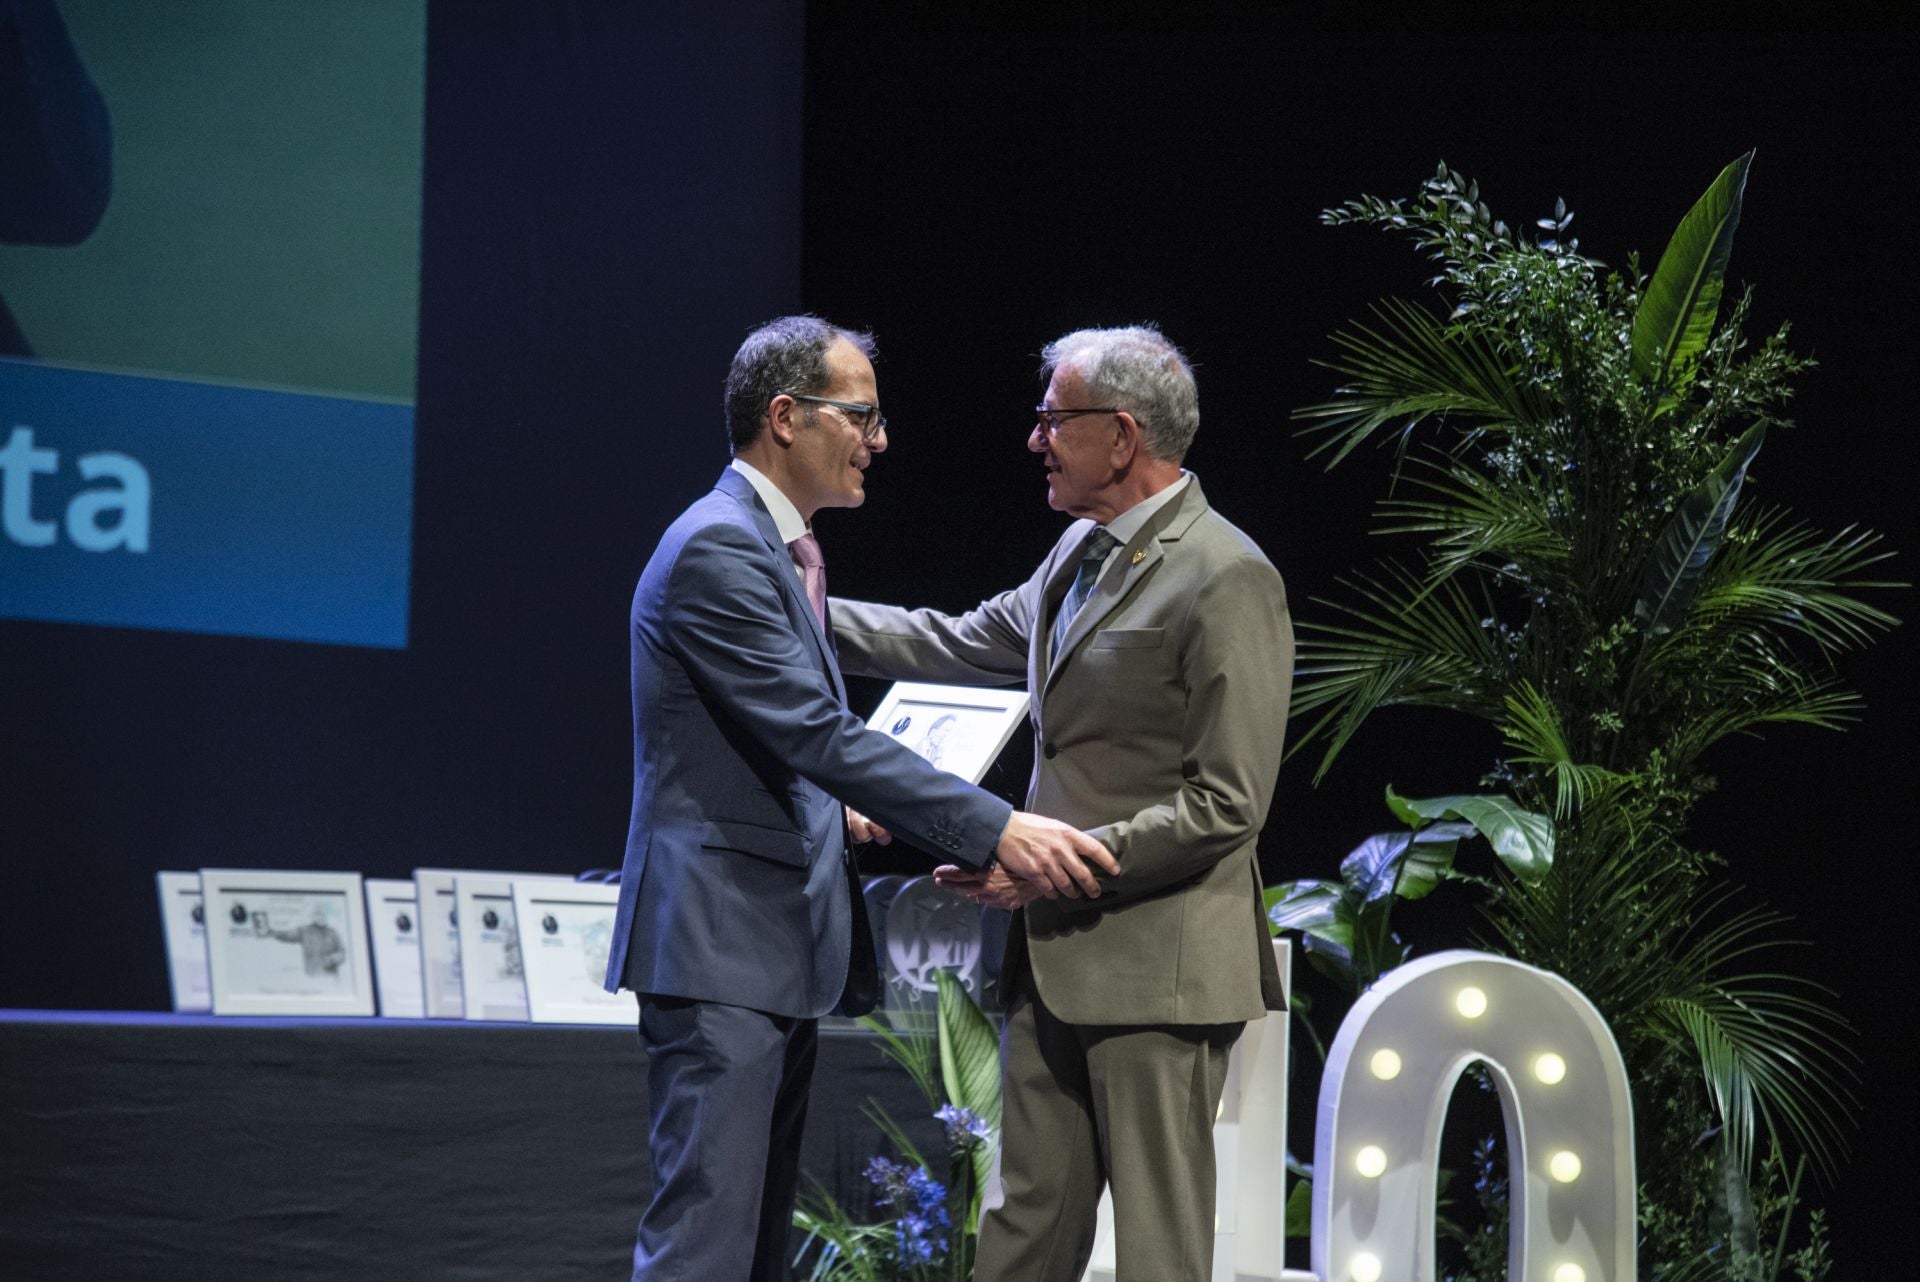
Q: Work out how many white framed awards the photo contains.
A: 7